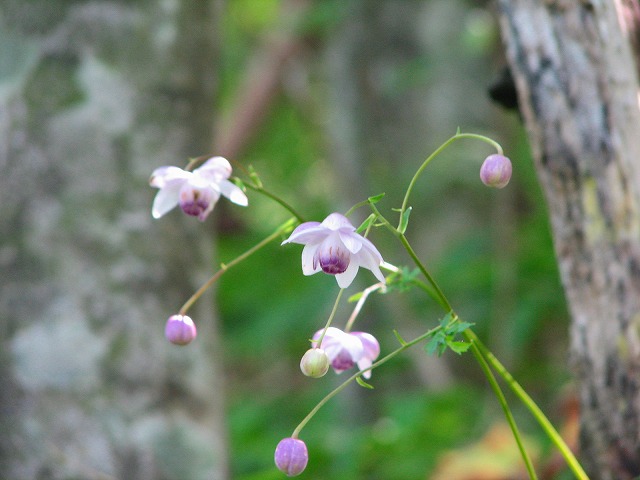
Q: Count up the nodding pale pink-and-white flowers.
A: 3